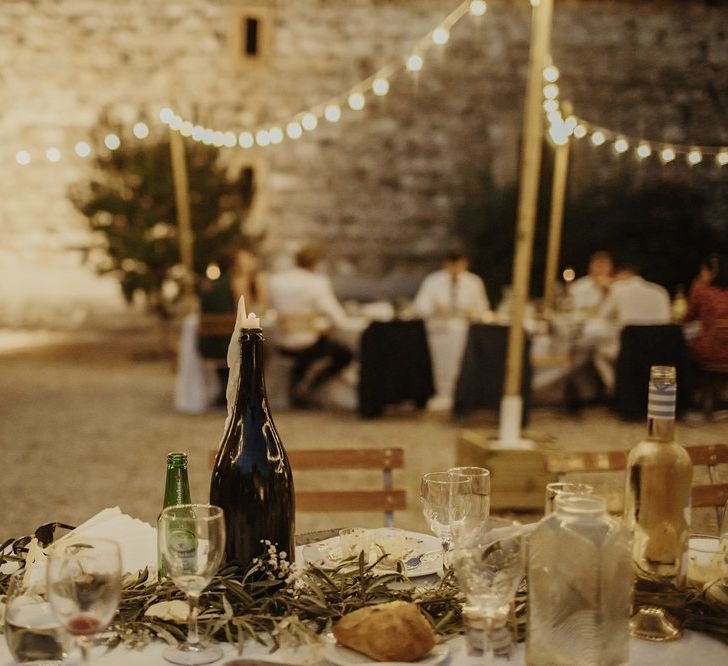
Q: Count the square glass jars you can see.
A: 1